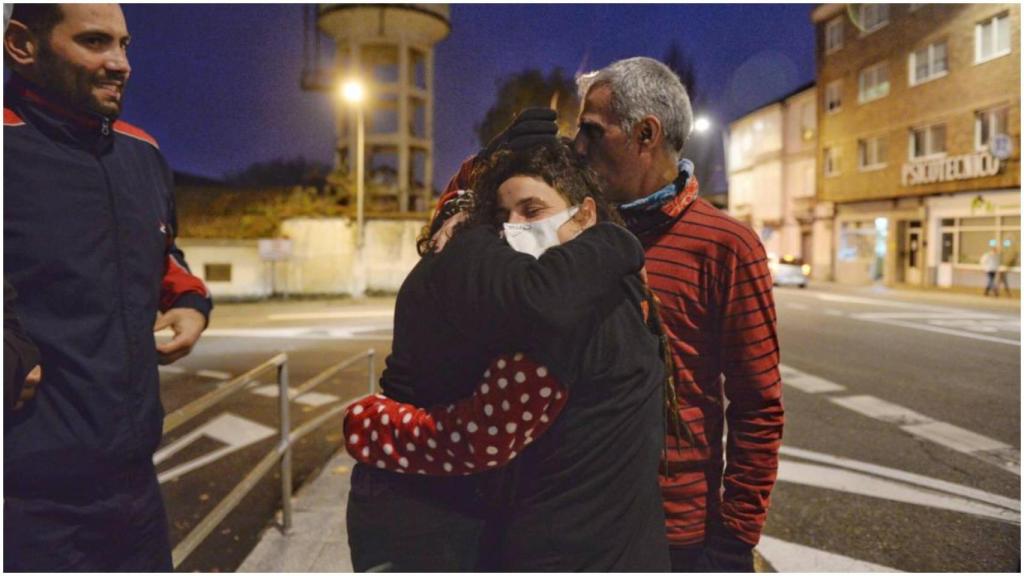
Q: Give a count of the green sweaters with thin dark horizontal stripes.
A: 0